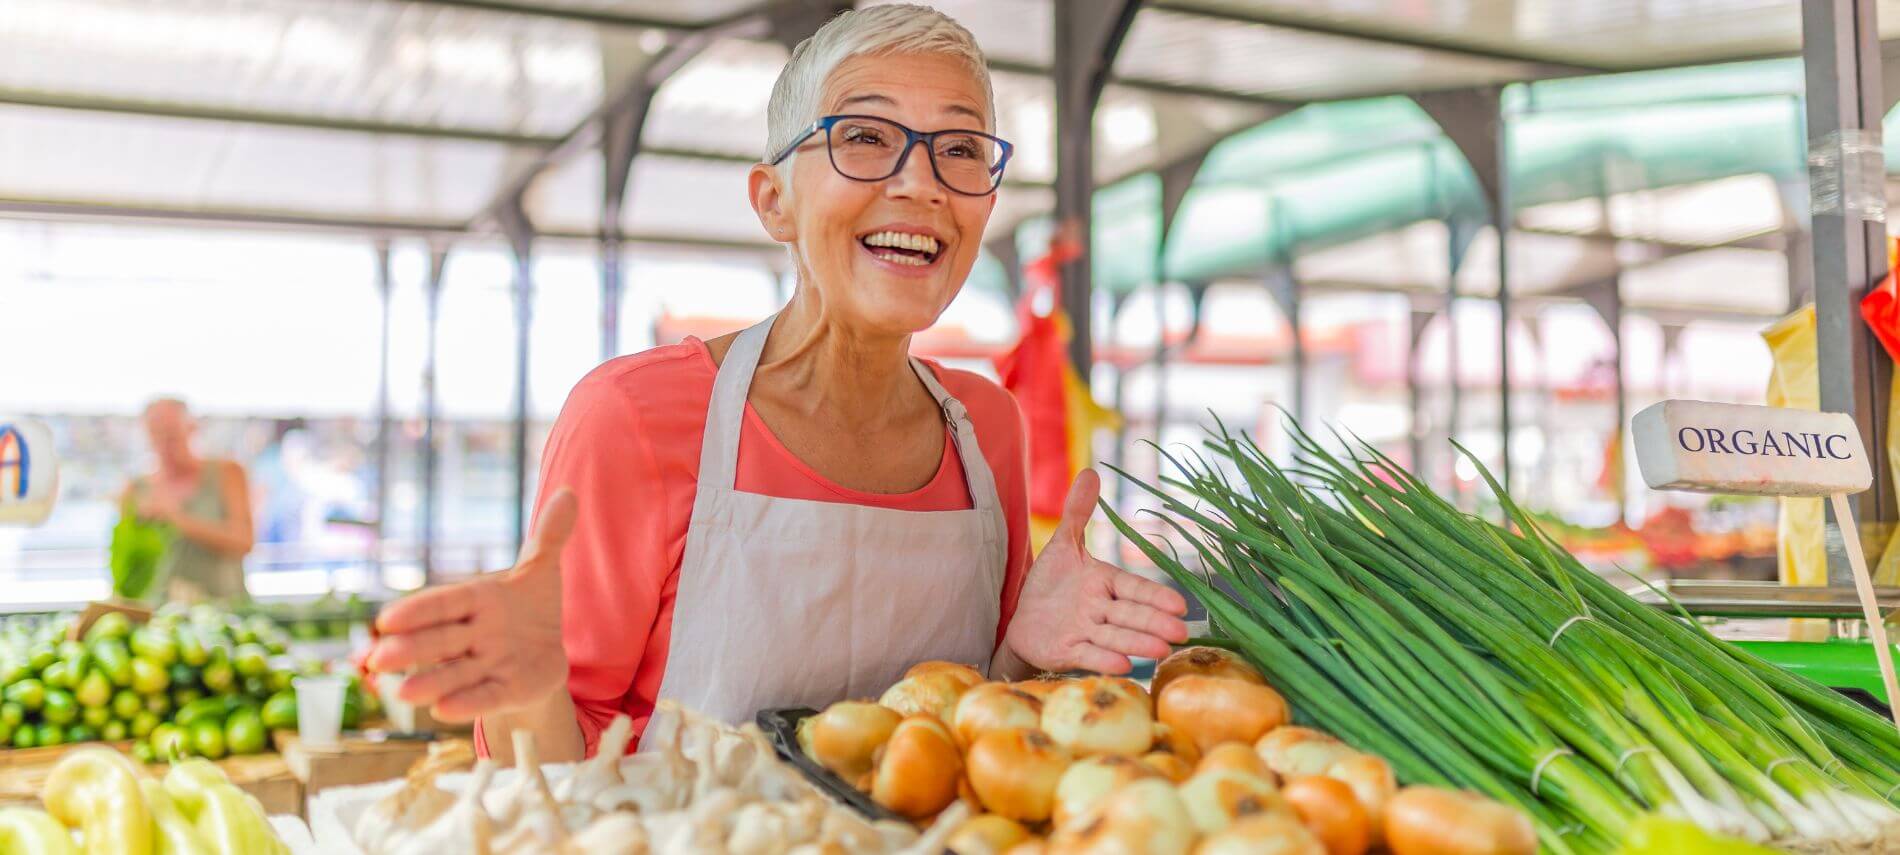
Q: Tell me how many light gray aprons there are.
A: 1